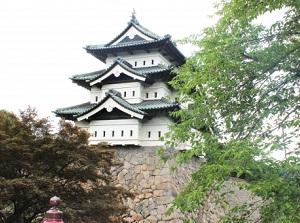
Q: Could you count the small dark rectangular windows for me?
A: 15